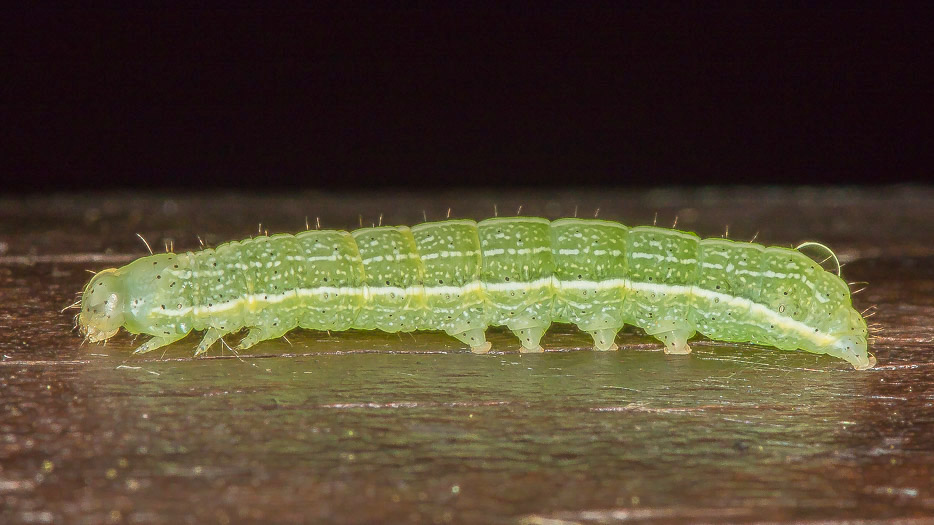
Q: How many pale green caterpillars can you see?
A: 1